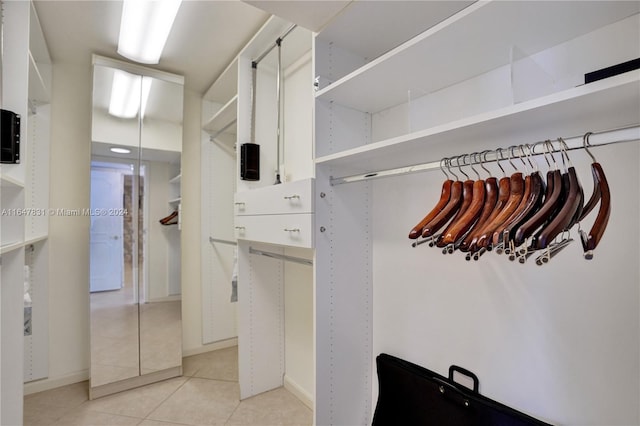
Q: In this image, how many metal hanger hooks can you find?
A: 15